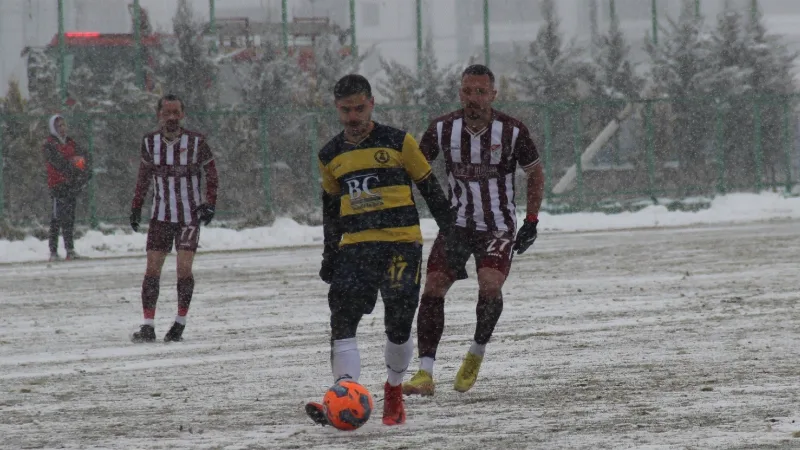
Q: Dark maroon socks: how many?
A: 4